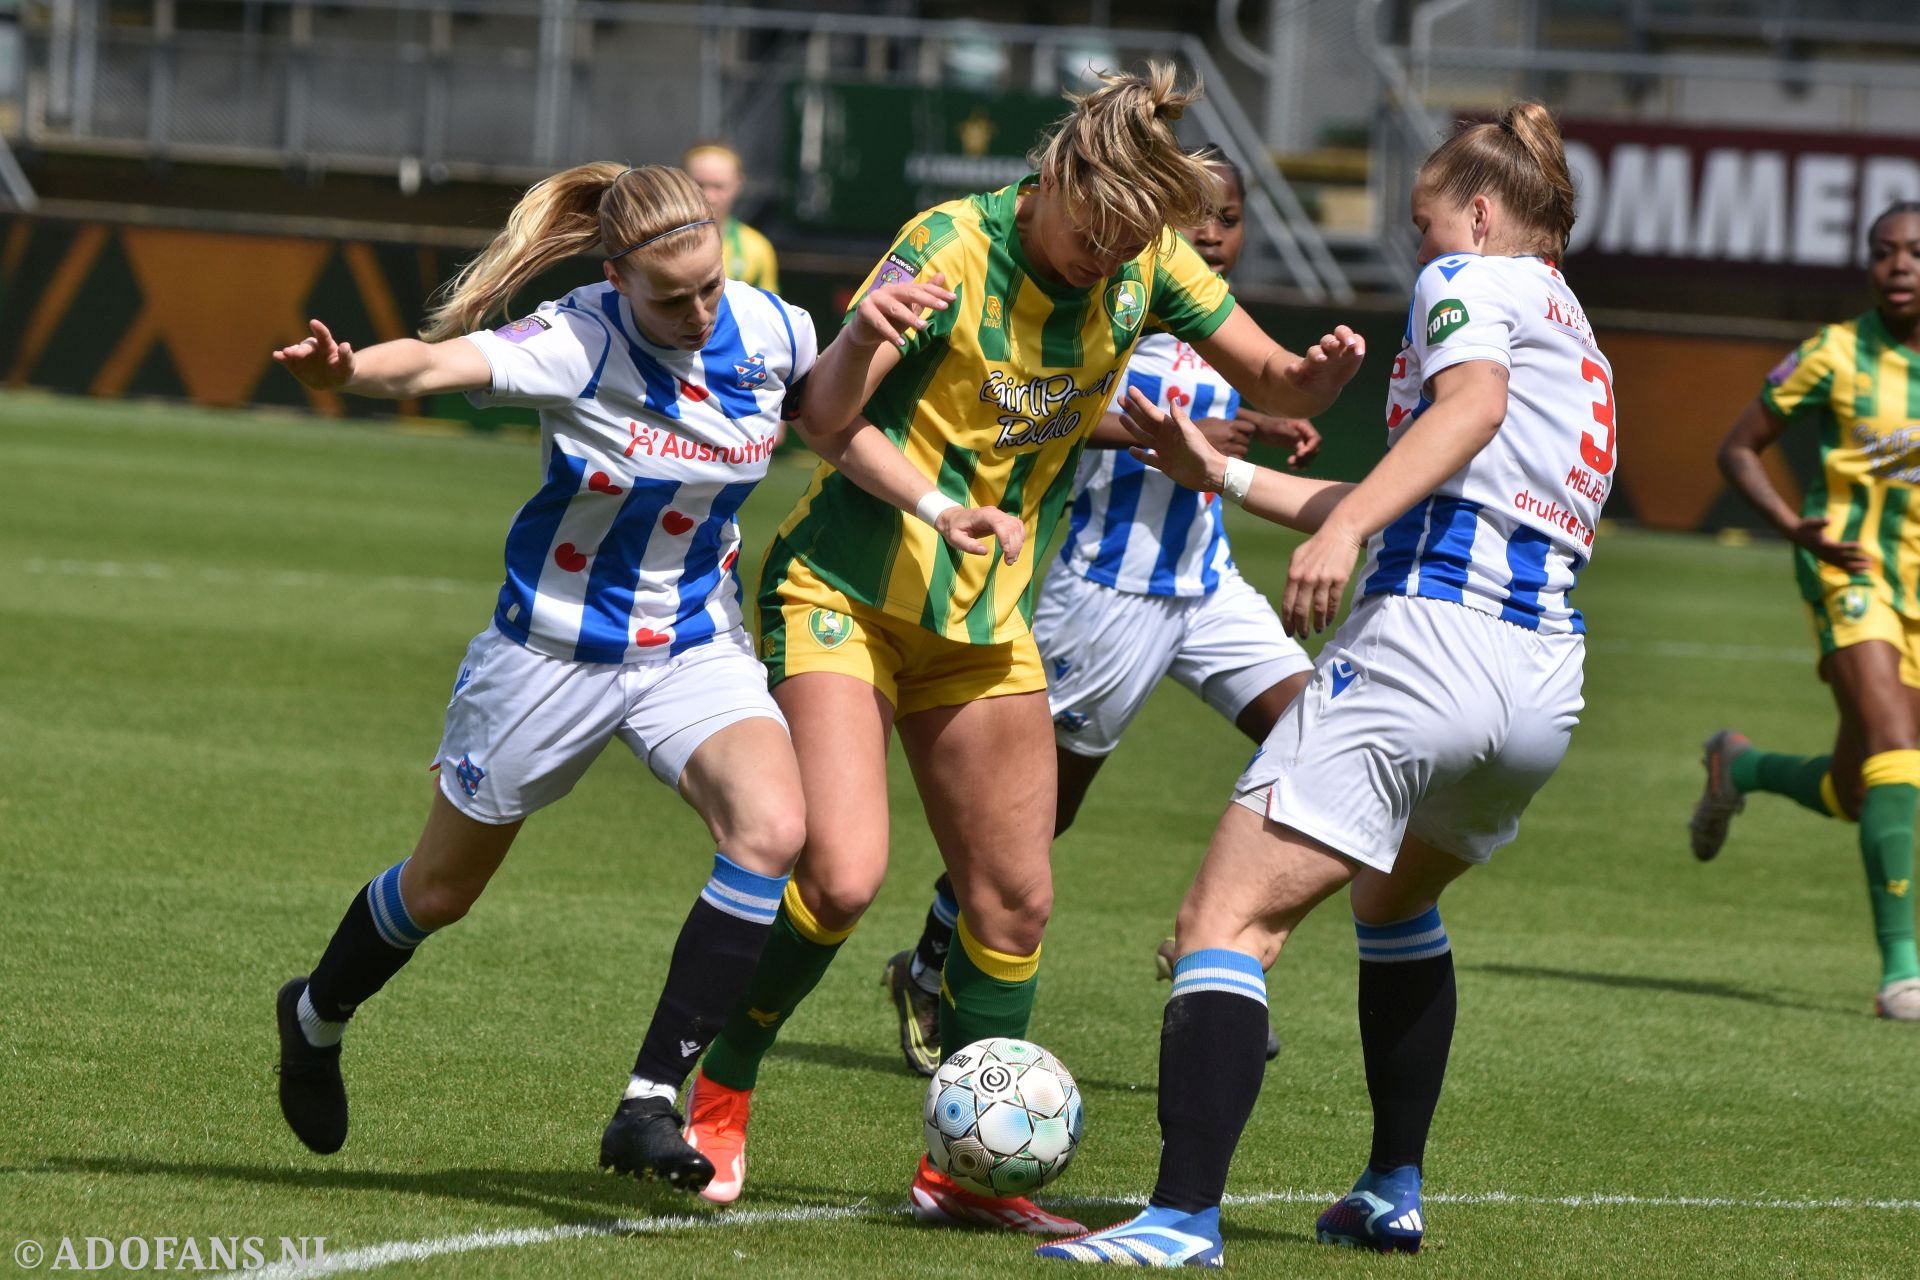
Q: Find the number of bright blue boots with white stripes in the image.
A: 2